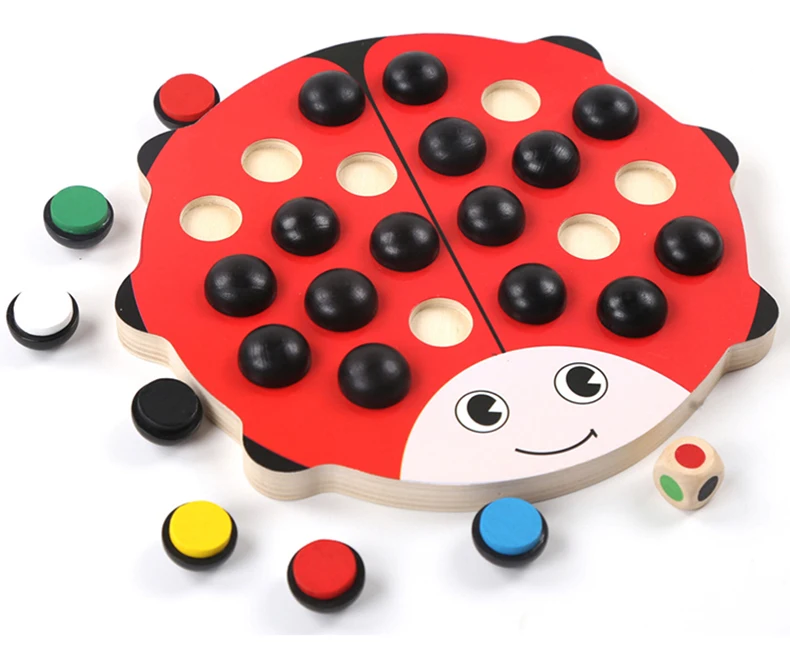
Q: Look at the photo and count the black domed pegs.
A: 15